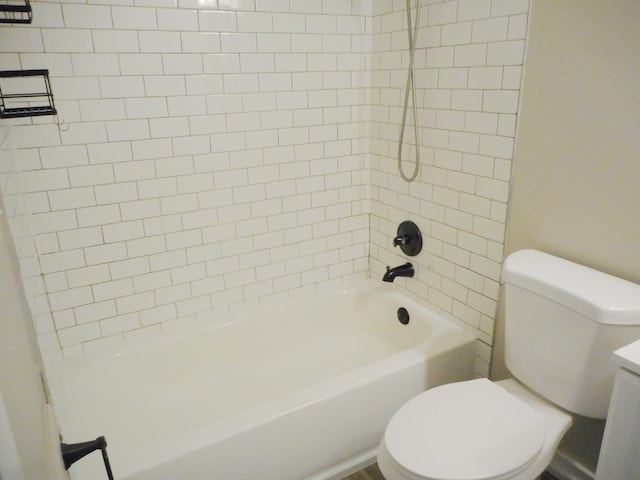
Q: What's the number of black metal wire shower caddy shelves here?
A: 2